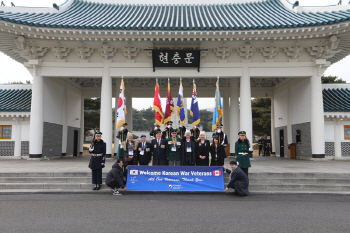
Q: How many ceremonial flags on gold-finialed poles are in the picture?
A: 6